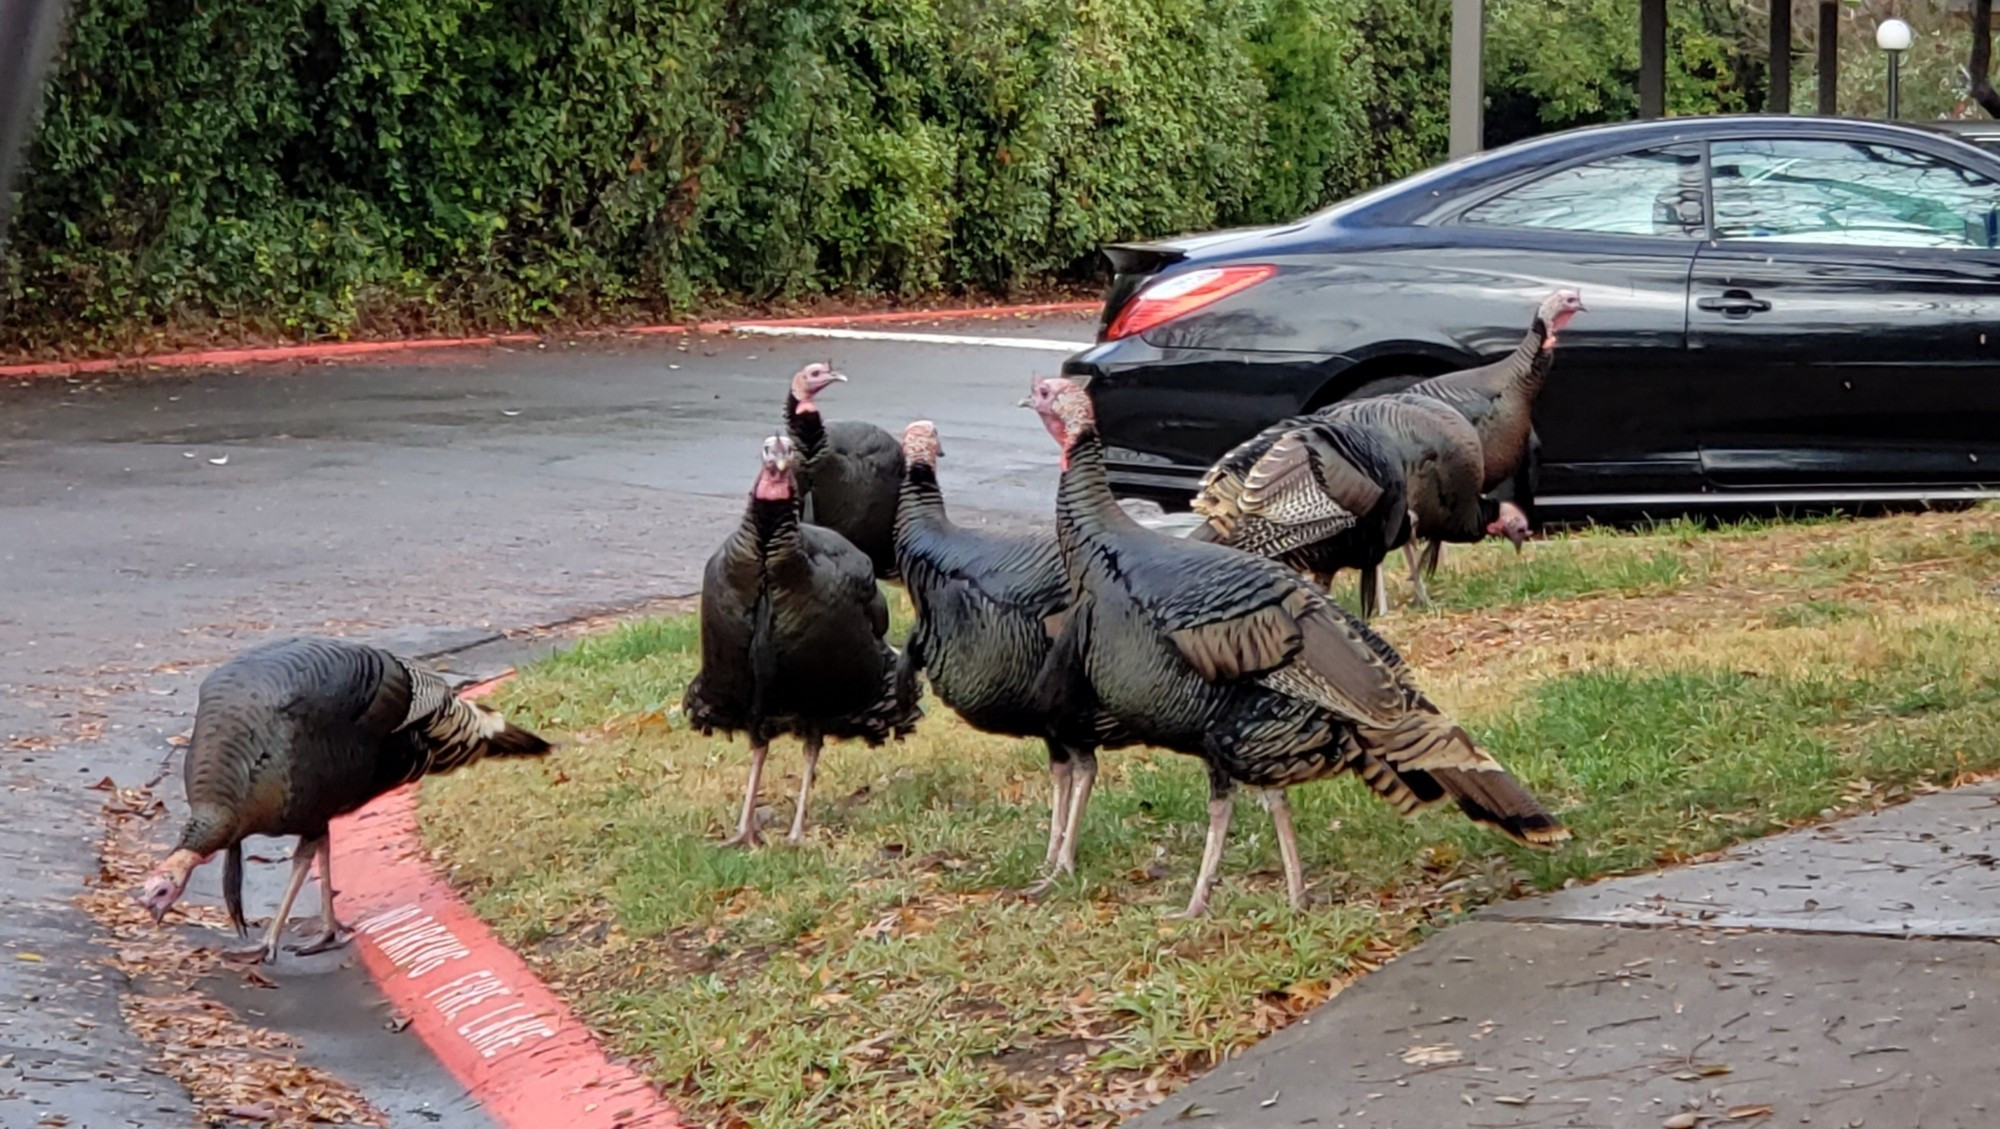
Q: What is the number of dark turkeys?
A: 8